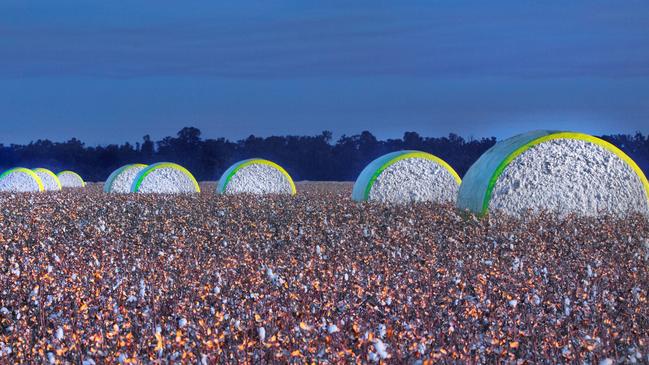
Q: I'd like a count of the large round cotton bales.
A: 8